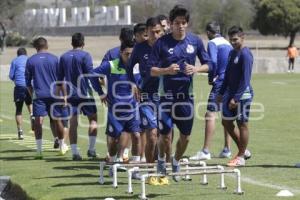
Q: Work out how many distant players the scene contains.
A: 1